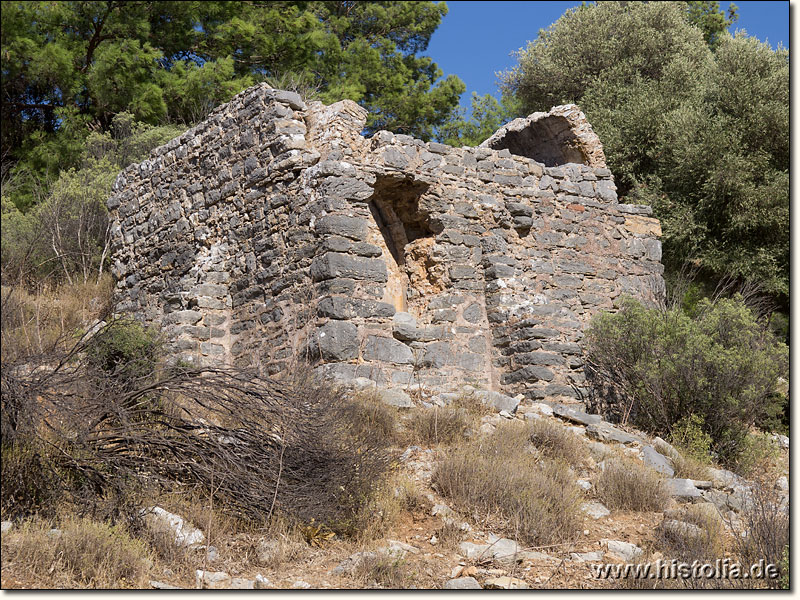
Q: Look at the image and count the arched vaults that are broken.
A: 1